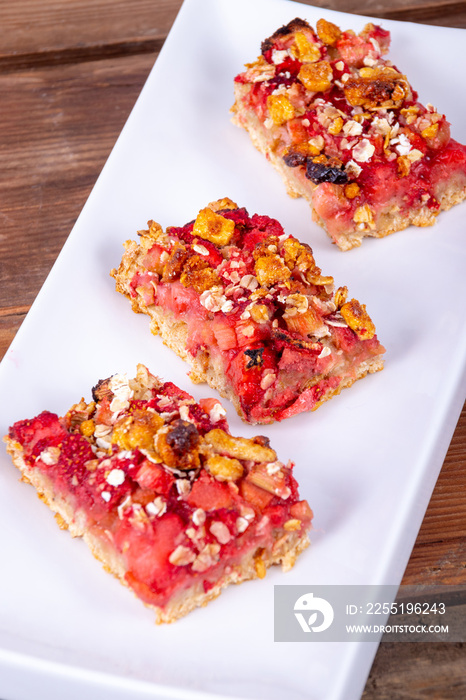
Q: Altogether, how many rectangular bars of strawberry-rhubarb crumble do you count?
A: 3